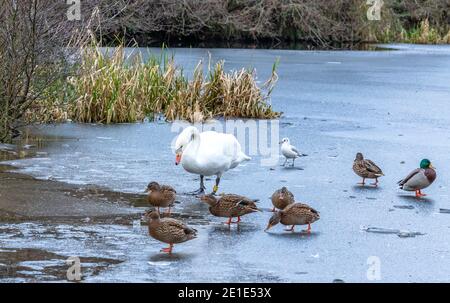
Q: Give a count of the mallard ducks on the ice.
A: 7